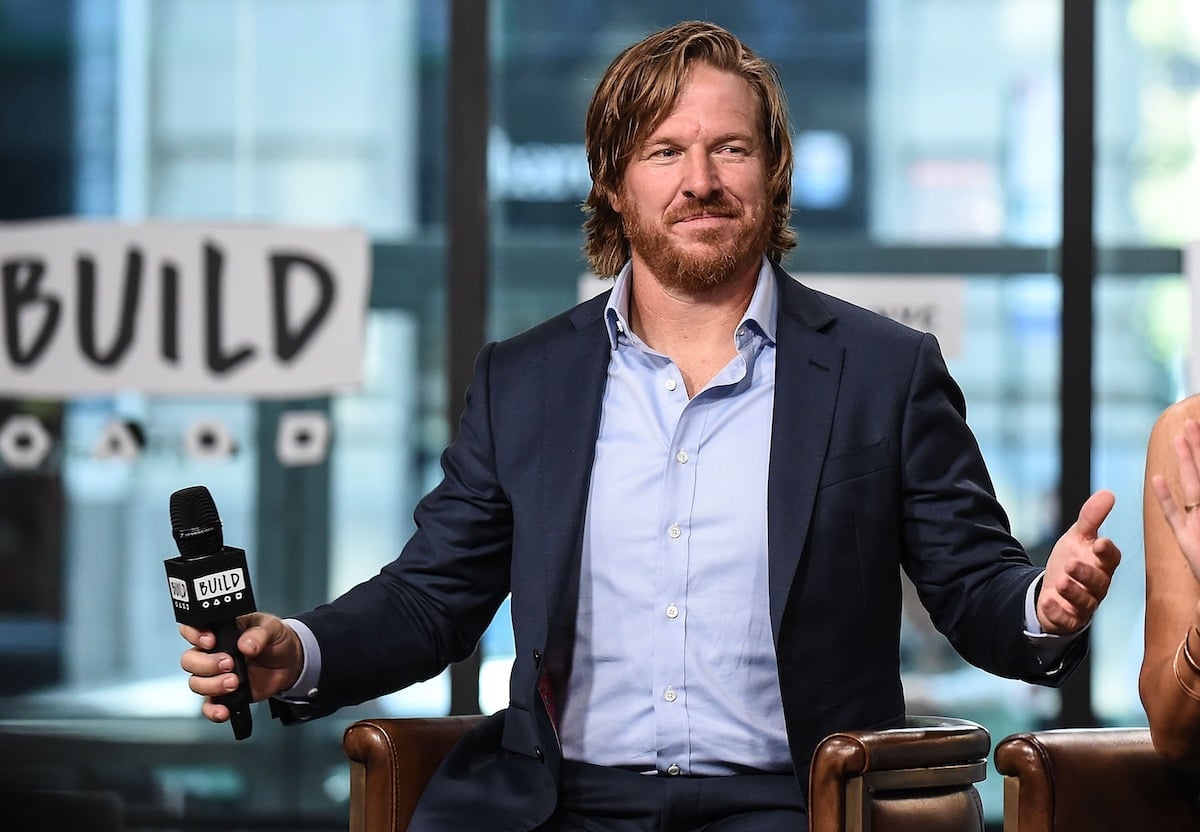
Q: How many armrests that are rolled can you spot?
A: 3